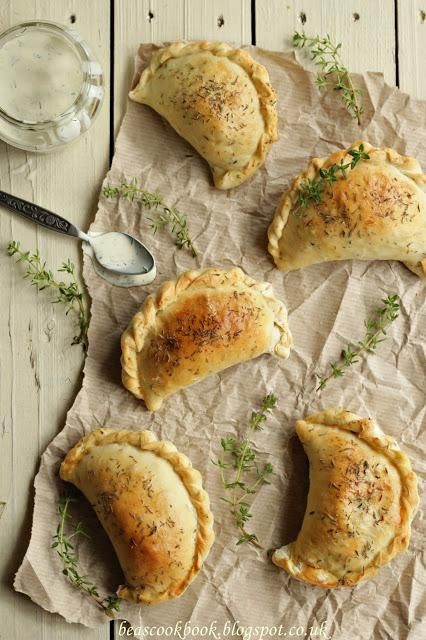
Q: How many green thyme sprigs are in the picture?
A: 7